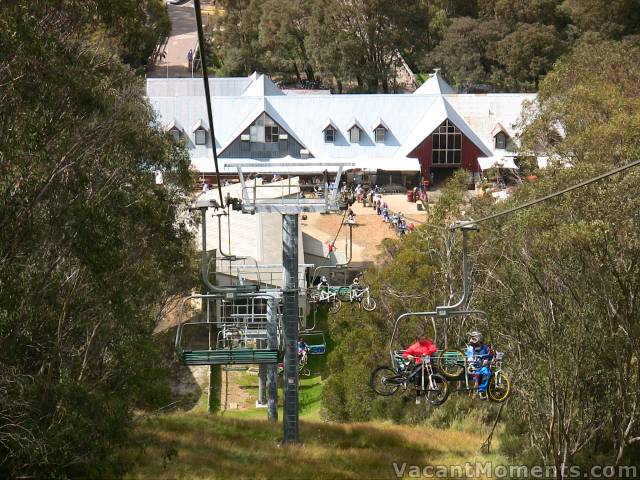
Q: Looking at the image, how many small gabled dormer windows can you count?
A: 6